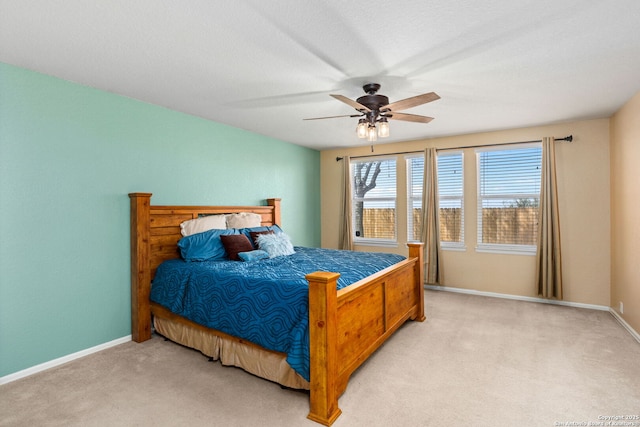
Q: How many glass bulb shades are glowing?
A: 3